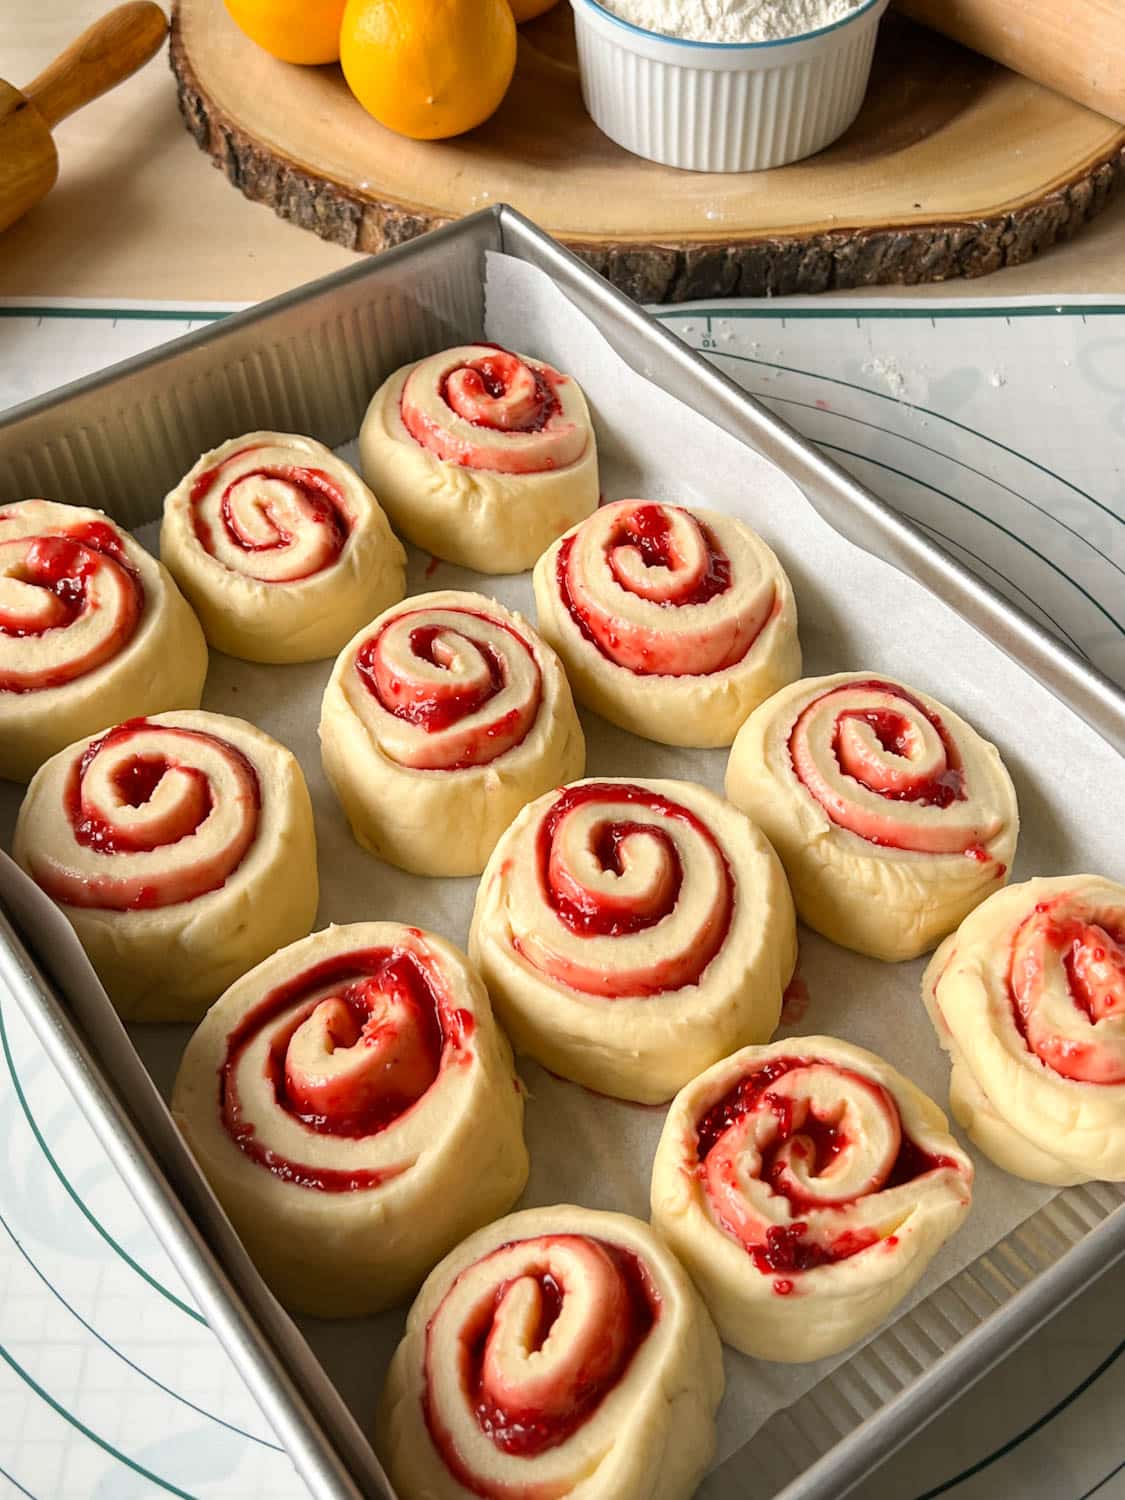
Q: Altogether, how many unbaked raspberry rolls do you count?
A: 12